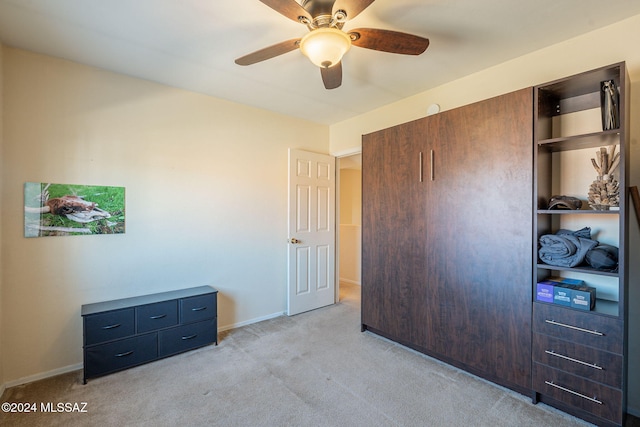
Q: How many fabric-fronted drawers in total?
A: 5